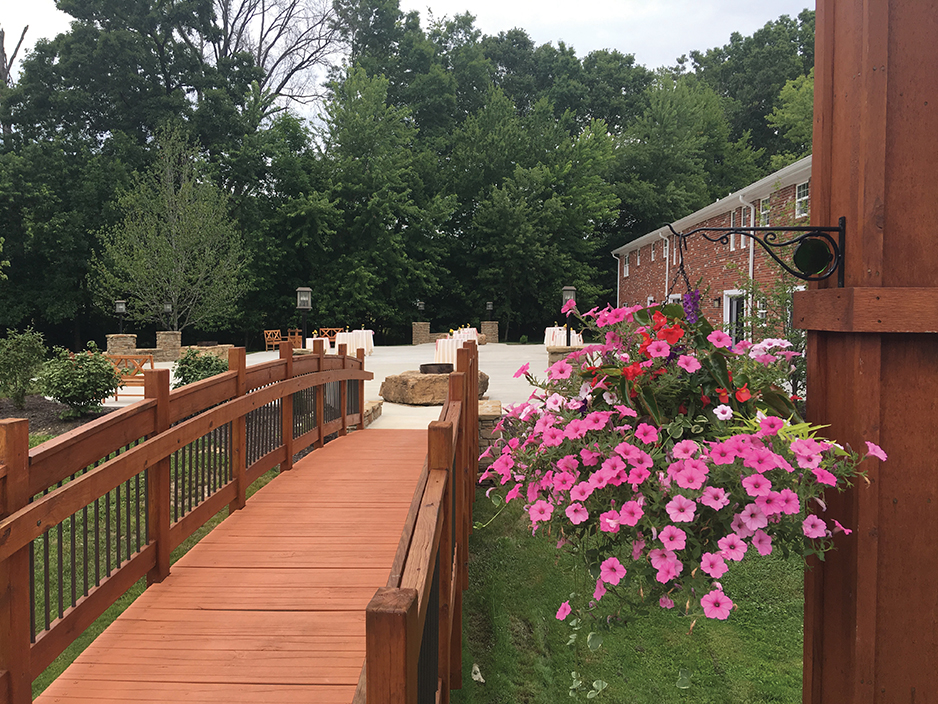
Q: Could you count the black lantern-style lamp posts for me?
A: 6